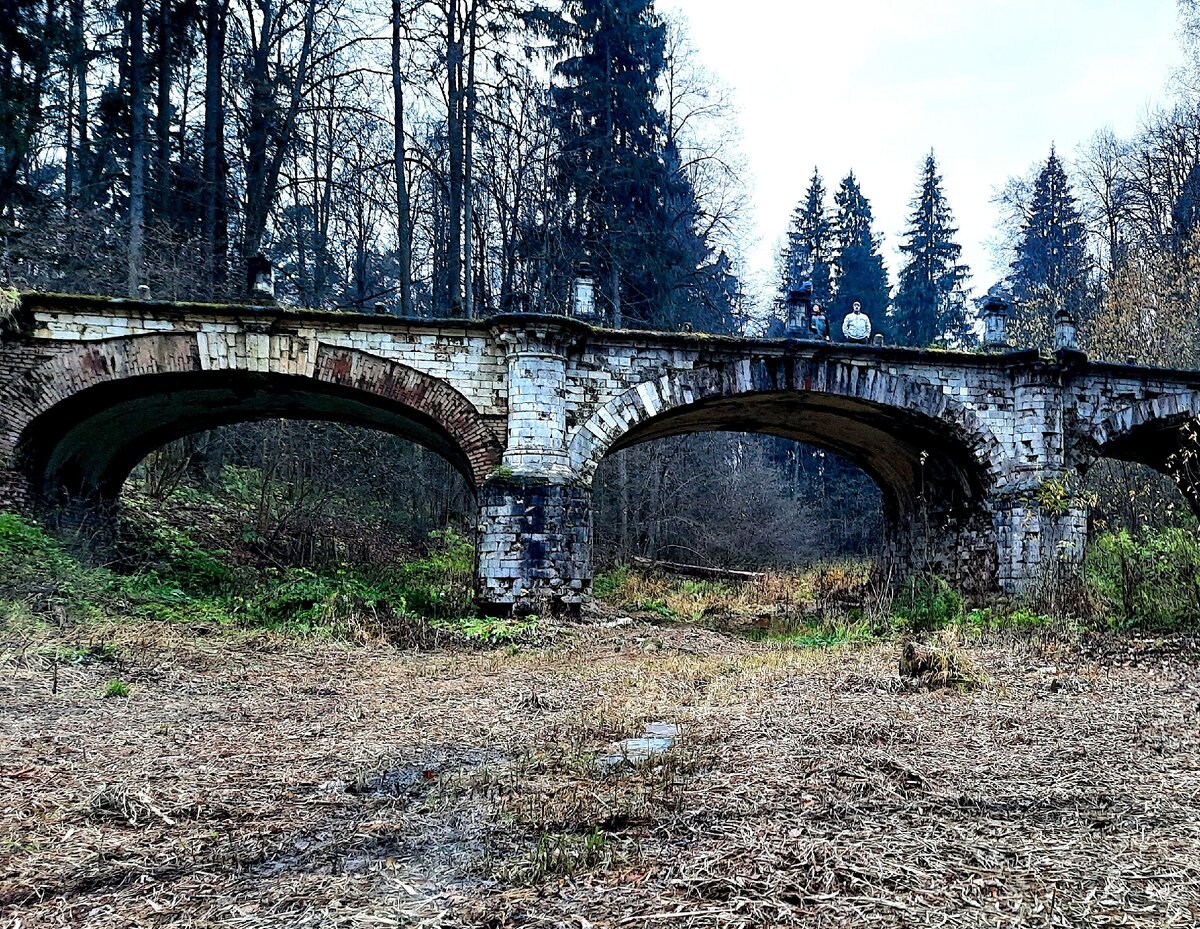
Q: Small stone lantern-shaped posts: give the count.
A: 5